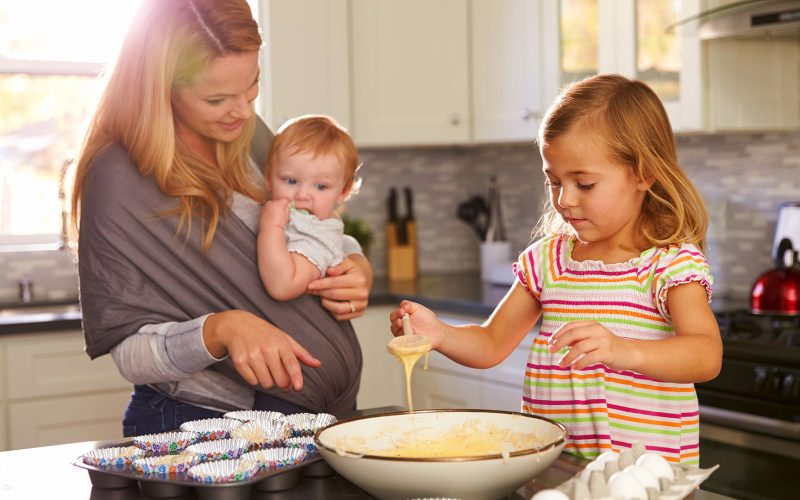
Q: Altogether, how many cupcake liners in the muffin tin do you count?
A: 11